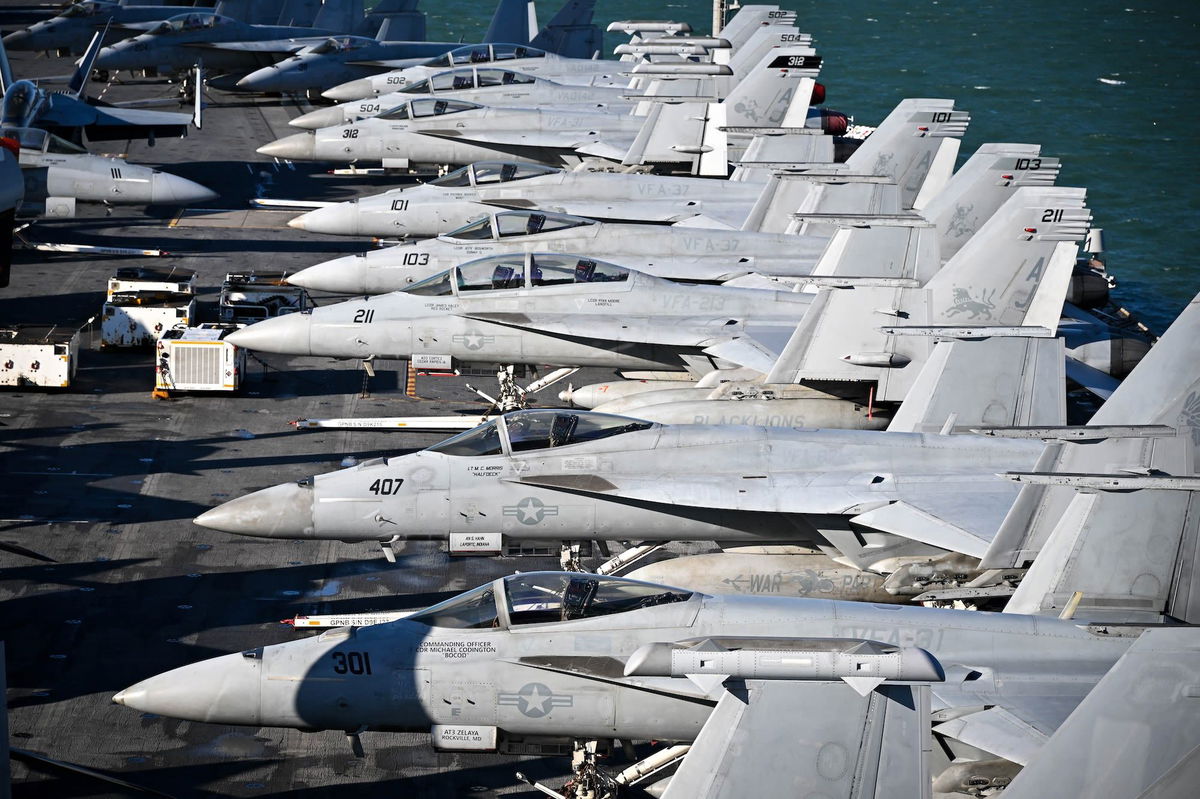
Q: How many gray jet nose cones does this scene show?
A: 12